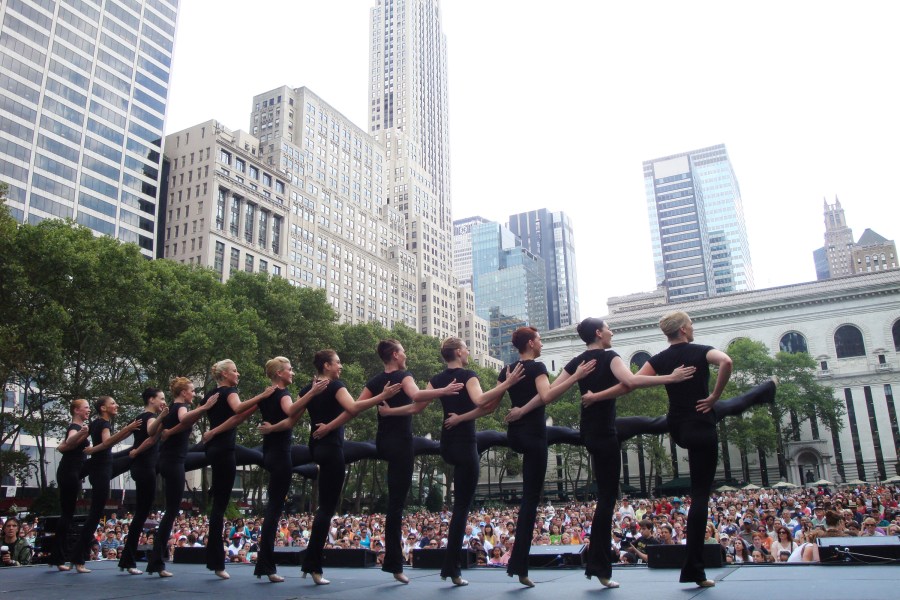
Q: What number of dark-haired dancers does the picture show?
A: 5